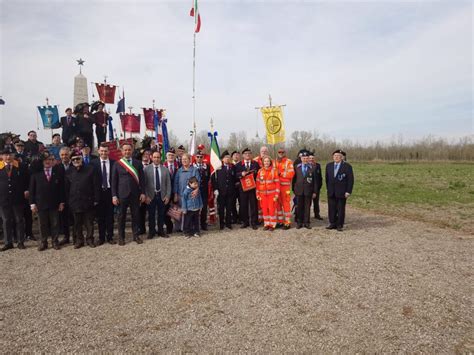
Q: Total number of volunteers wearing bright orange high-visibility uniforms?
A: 3